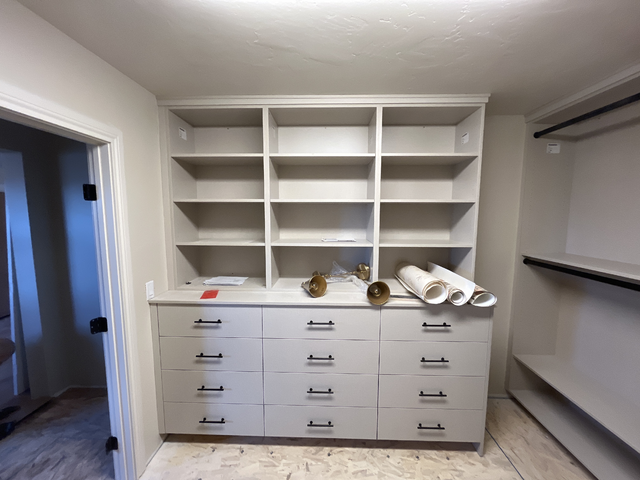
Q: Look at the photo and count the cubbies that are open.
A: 12